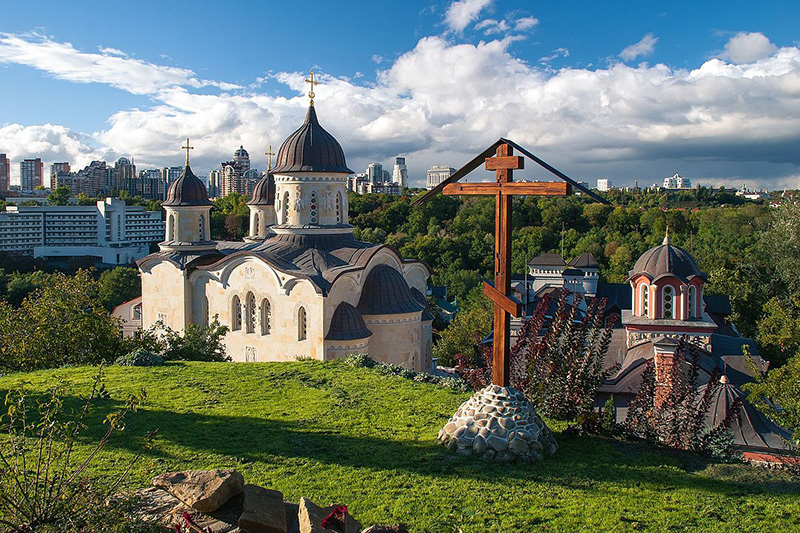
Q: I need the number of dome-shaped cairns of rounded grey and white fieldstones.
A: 1